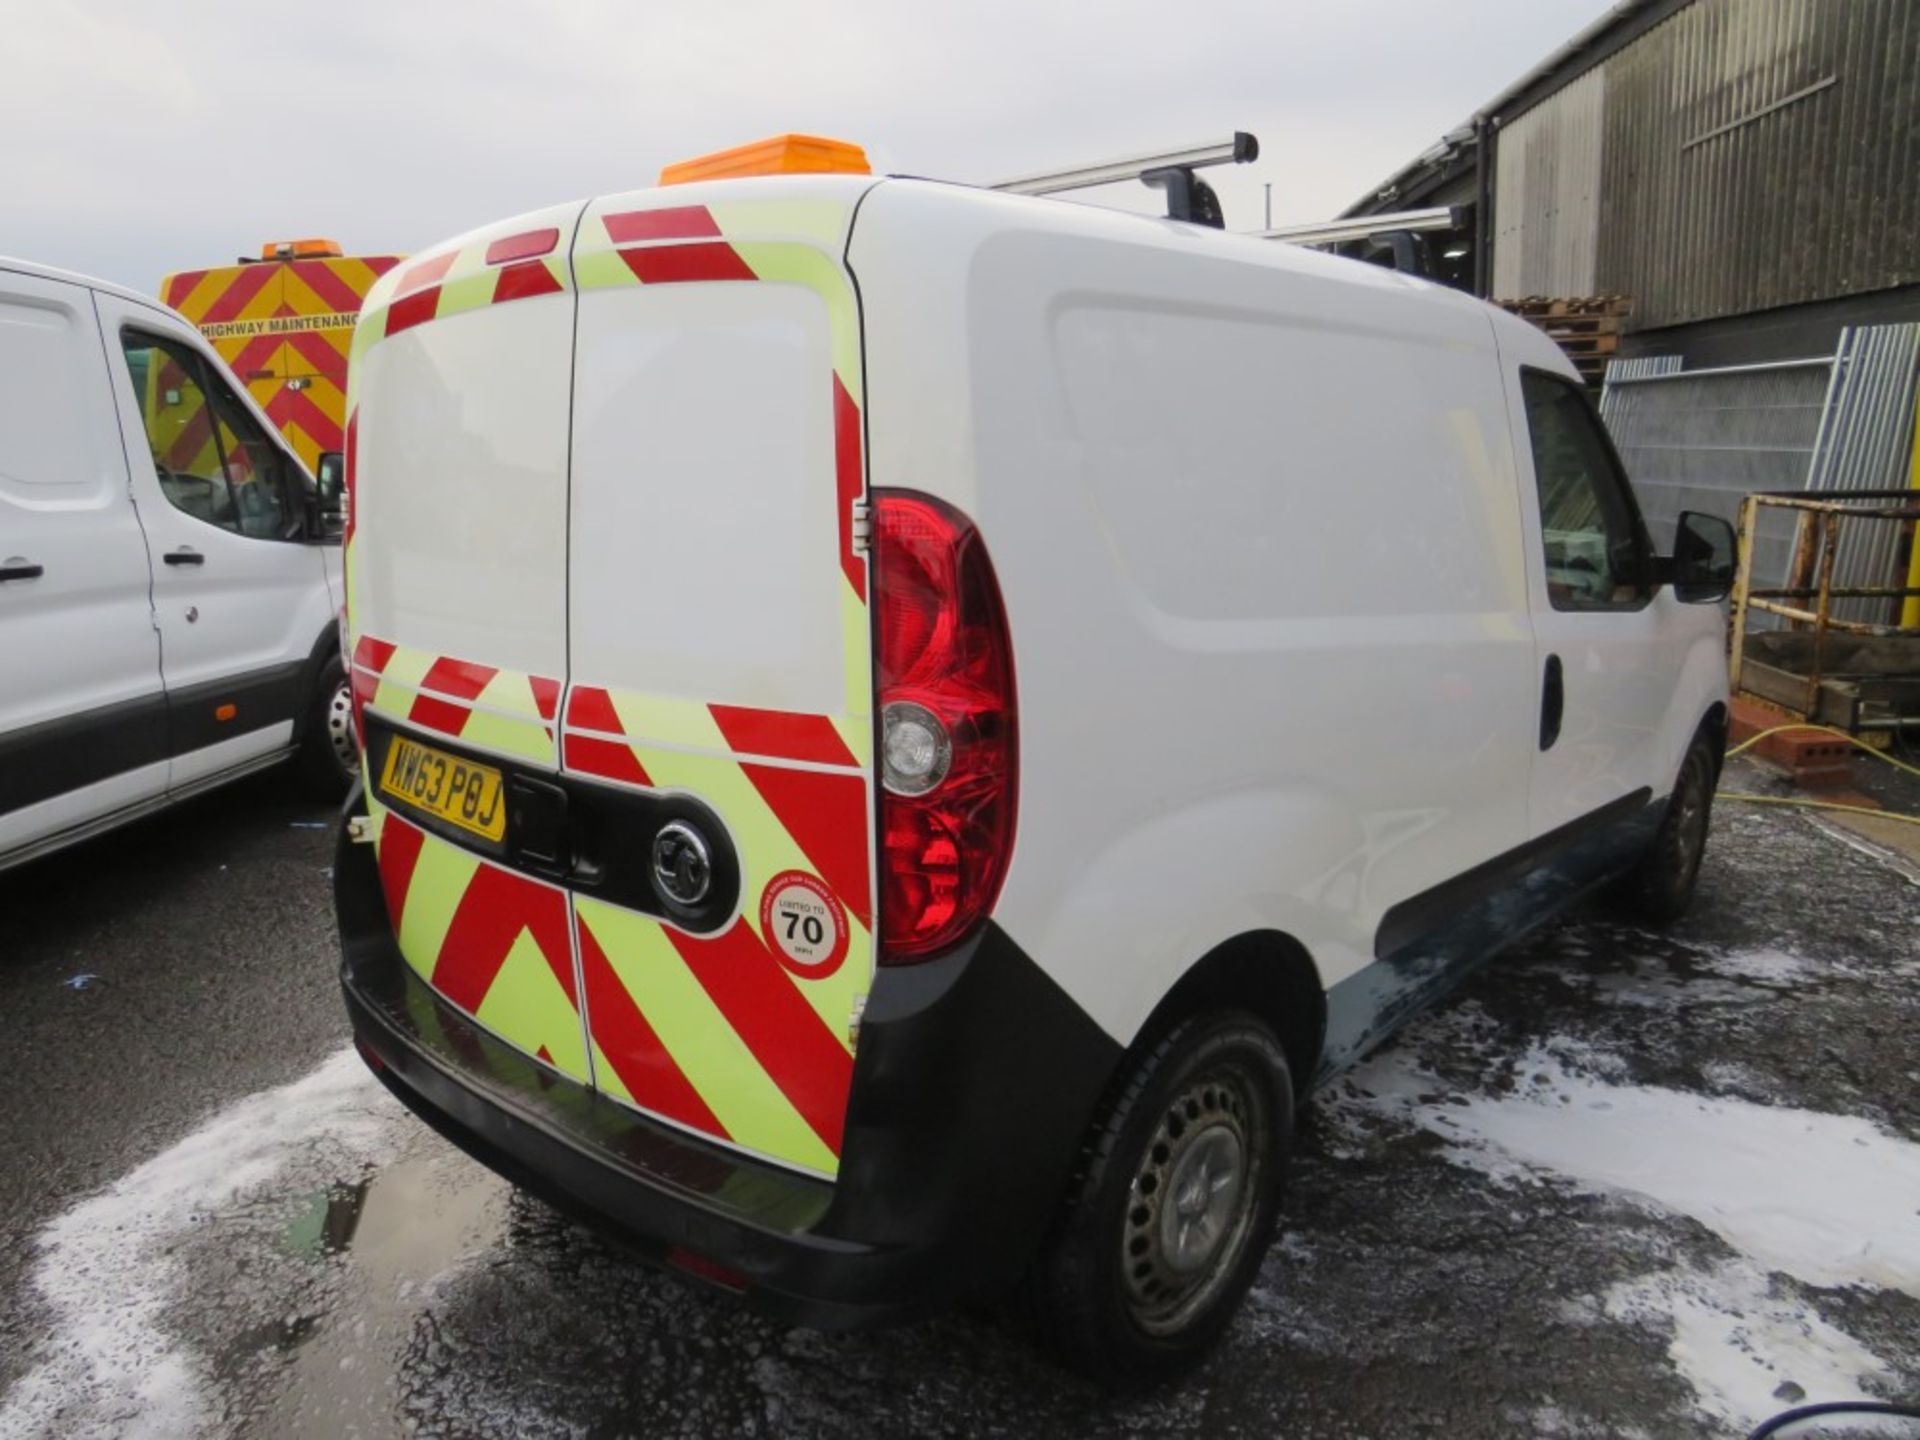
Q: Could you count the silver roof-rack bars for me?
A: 2